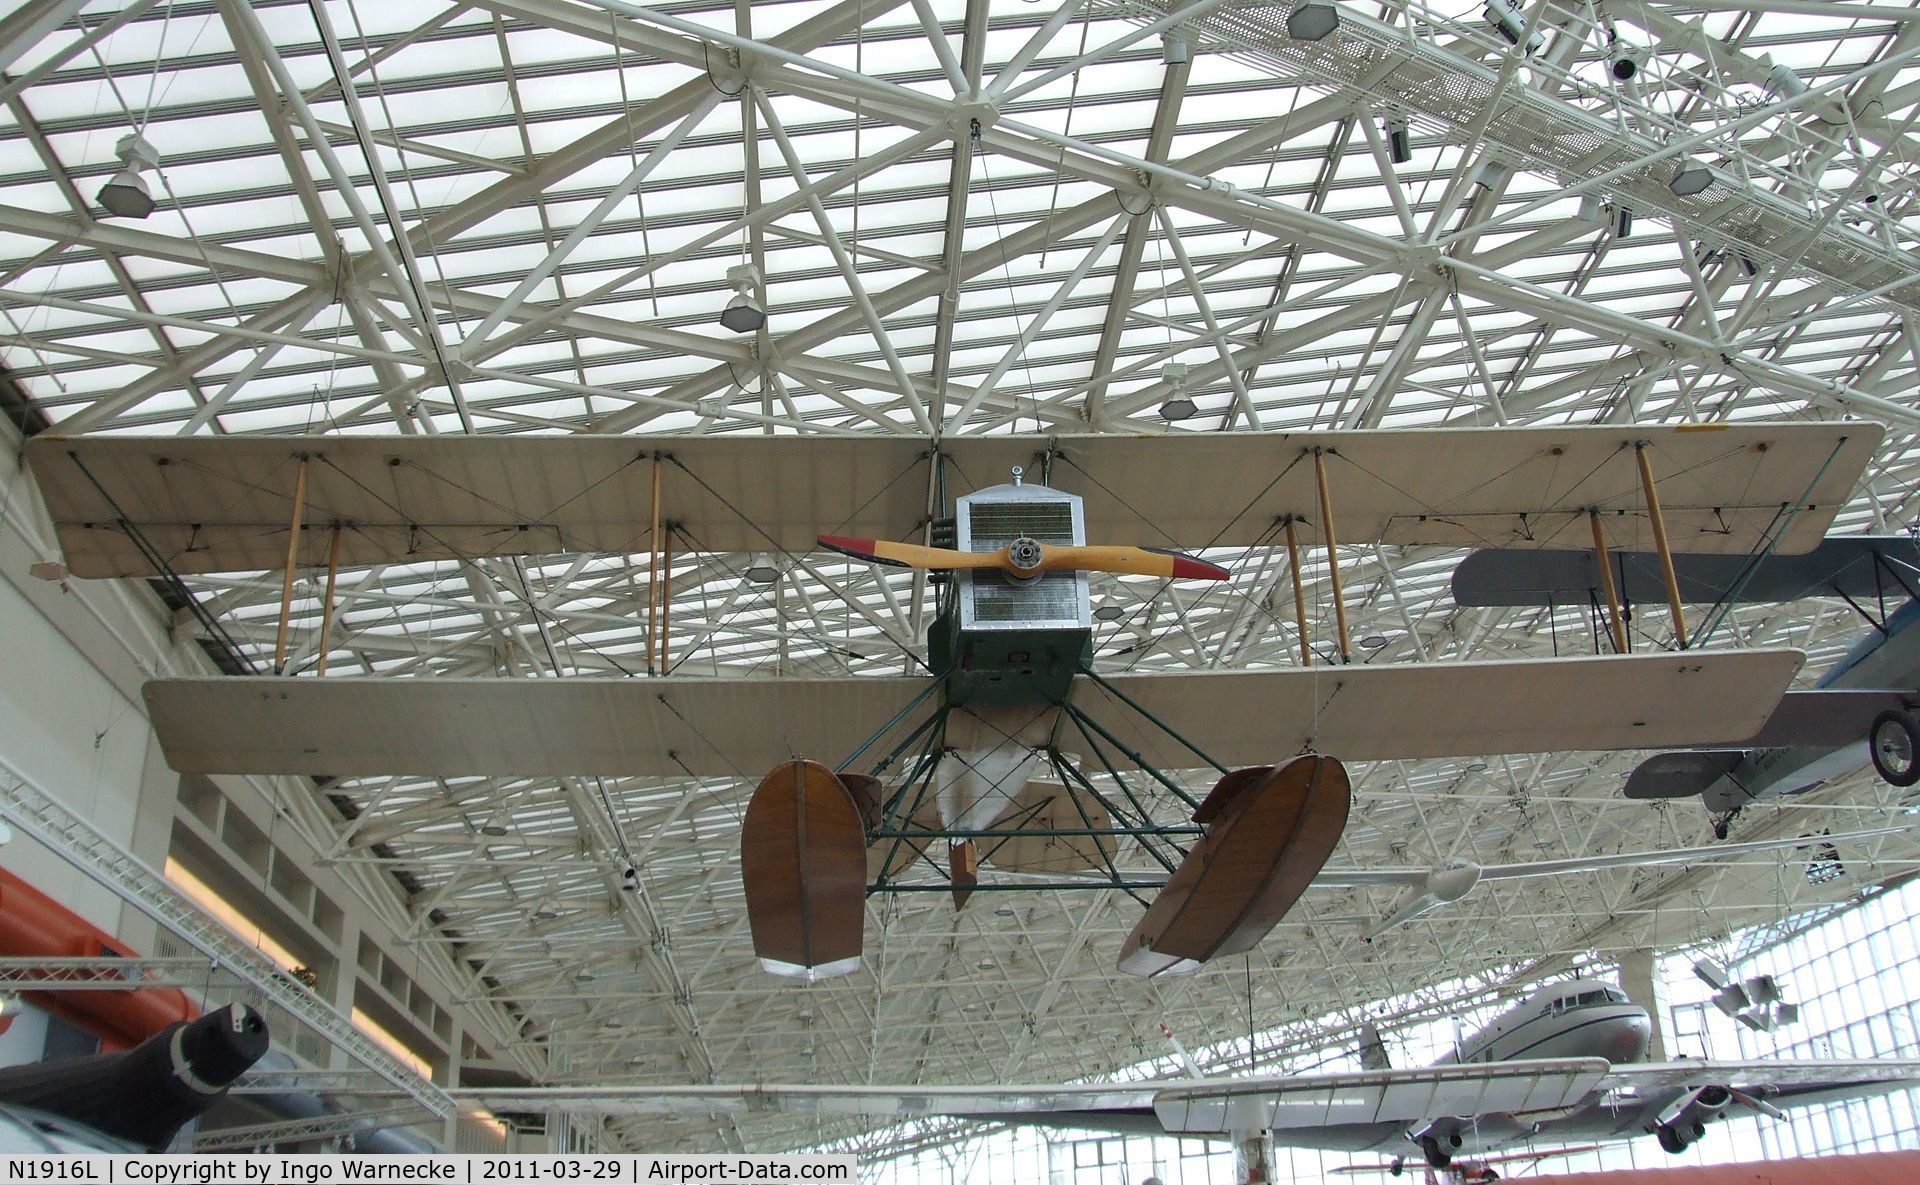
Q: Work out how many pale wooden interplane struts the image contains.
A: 8